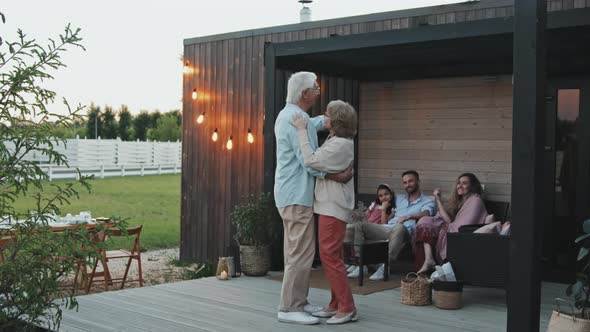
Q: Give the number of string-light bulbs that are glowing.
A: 6